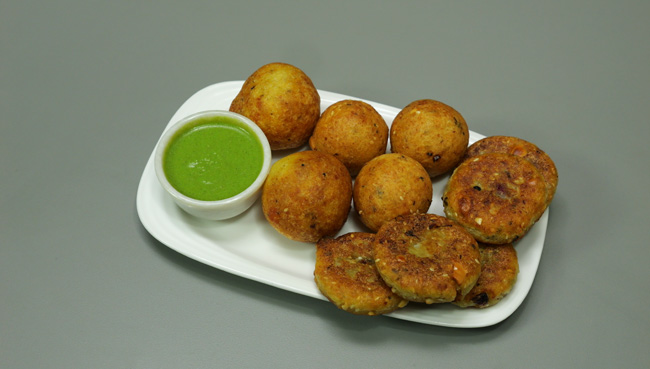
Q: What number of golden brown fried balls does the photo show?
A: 5